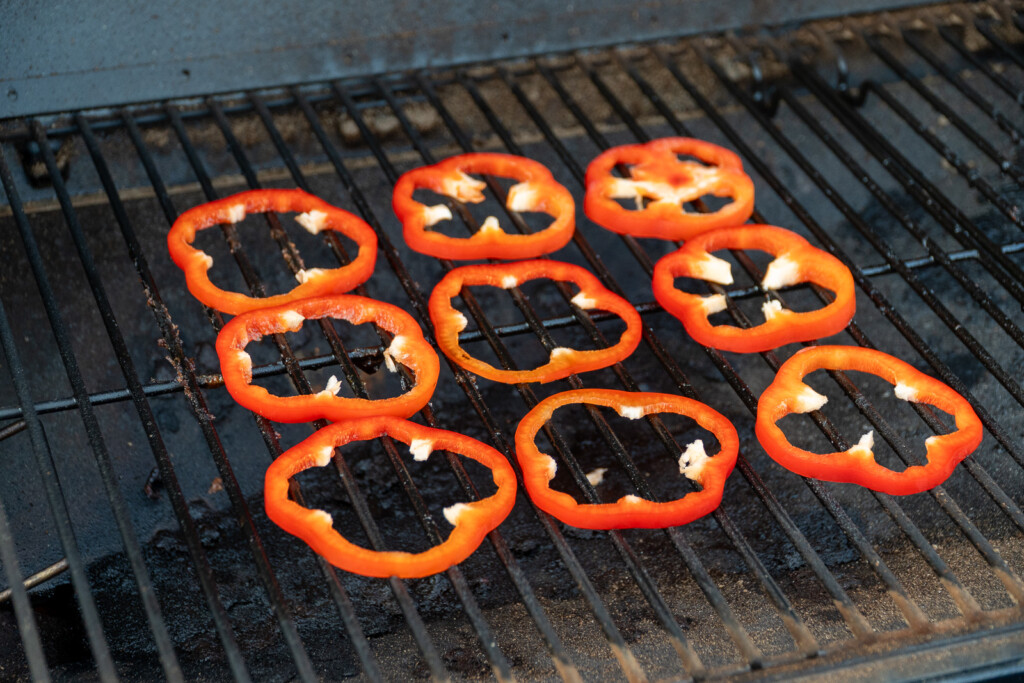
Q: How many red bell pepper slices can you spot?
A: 9